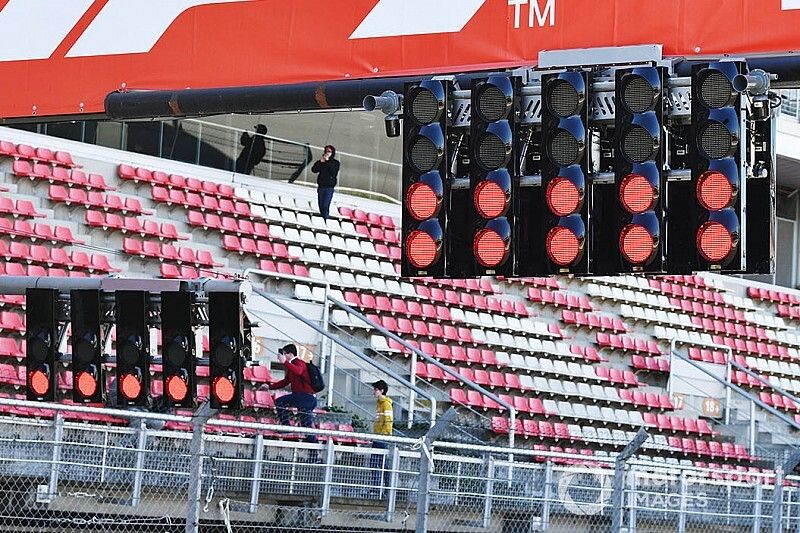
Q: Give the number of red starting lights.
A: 15